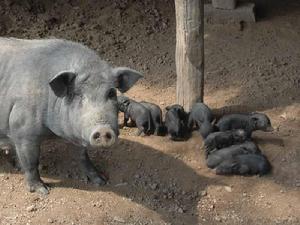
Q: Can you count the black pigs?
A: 8